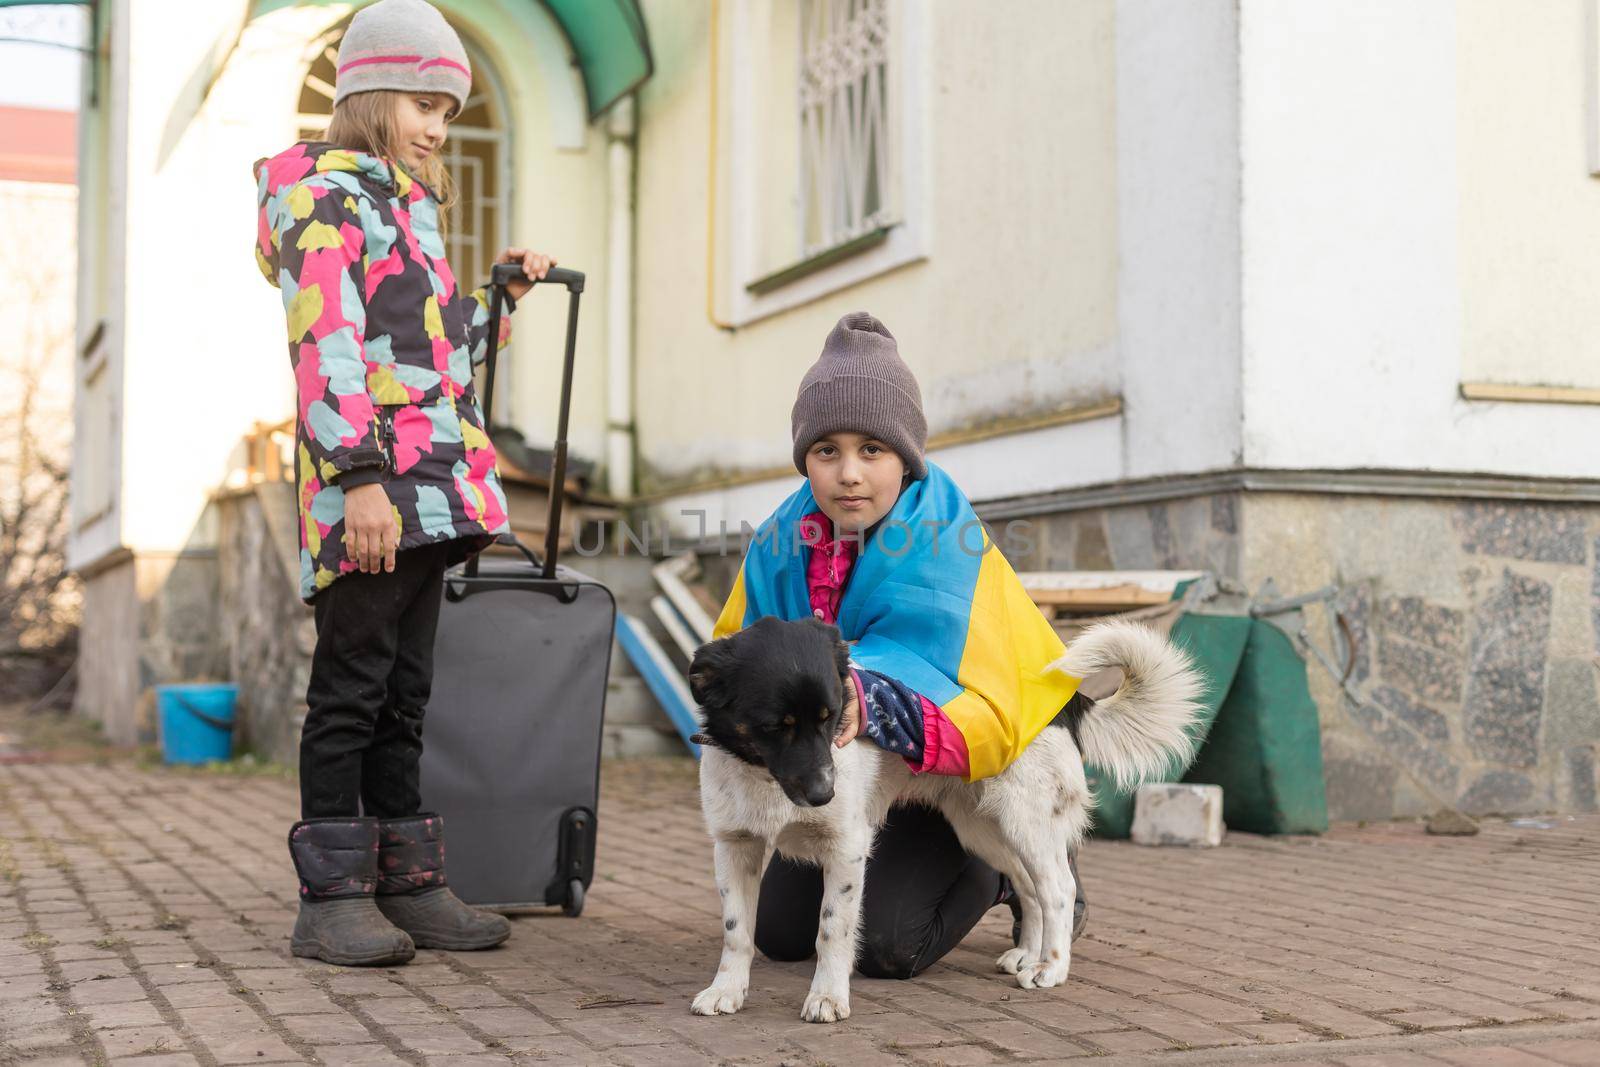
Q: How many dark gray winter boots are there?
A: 2